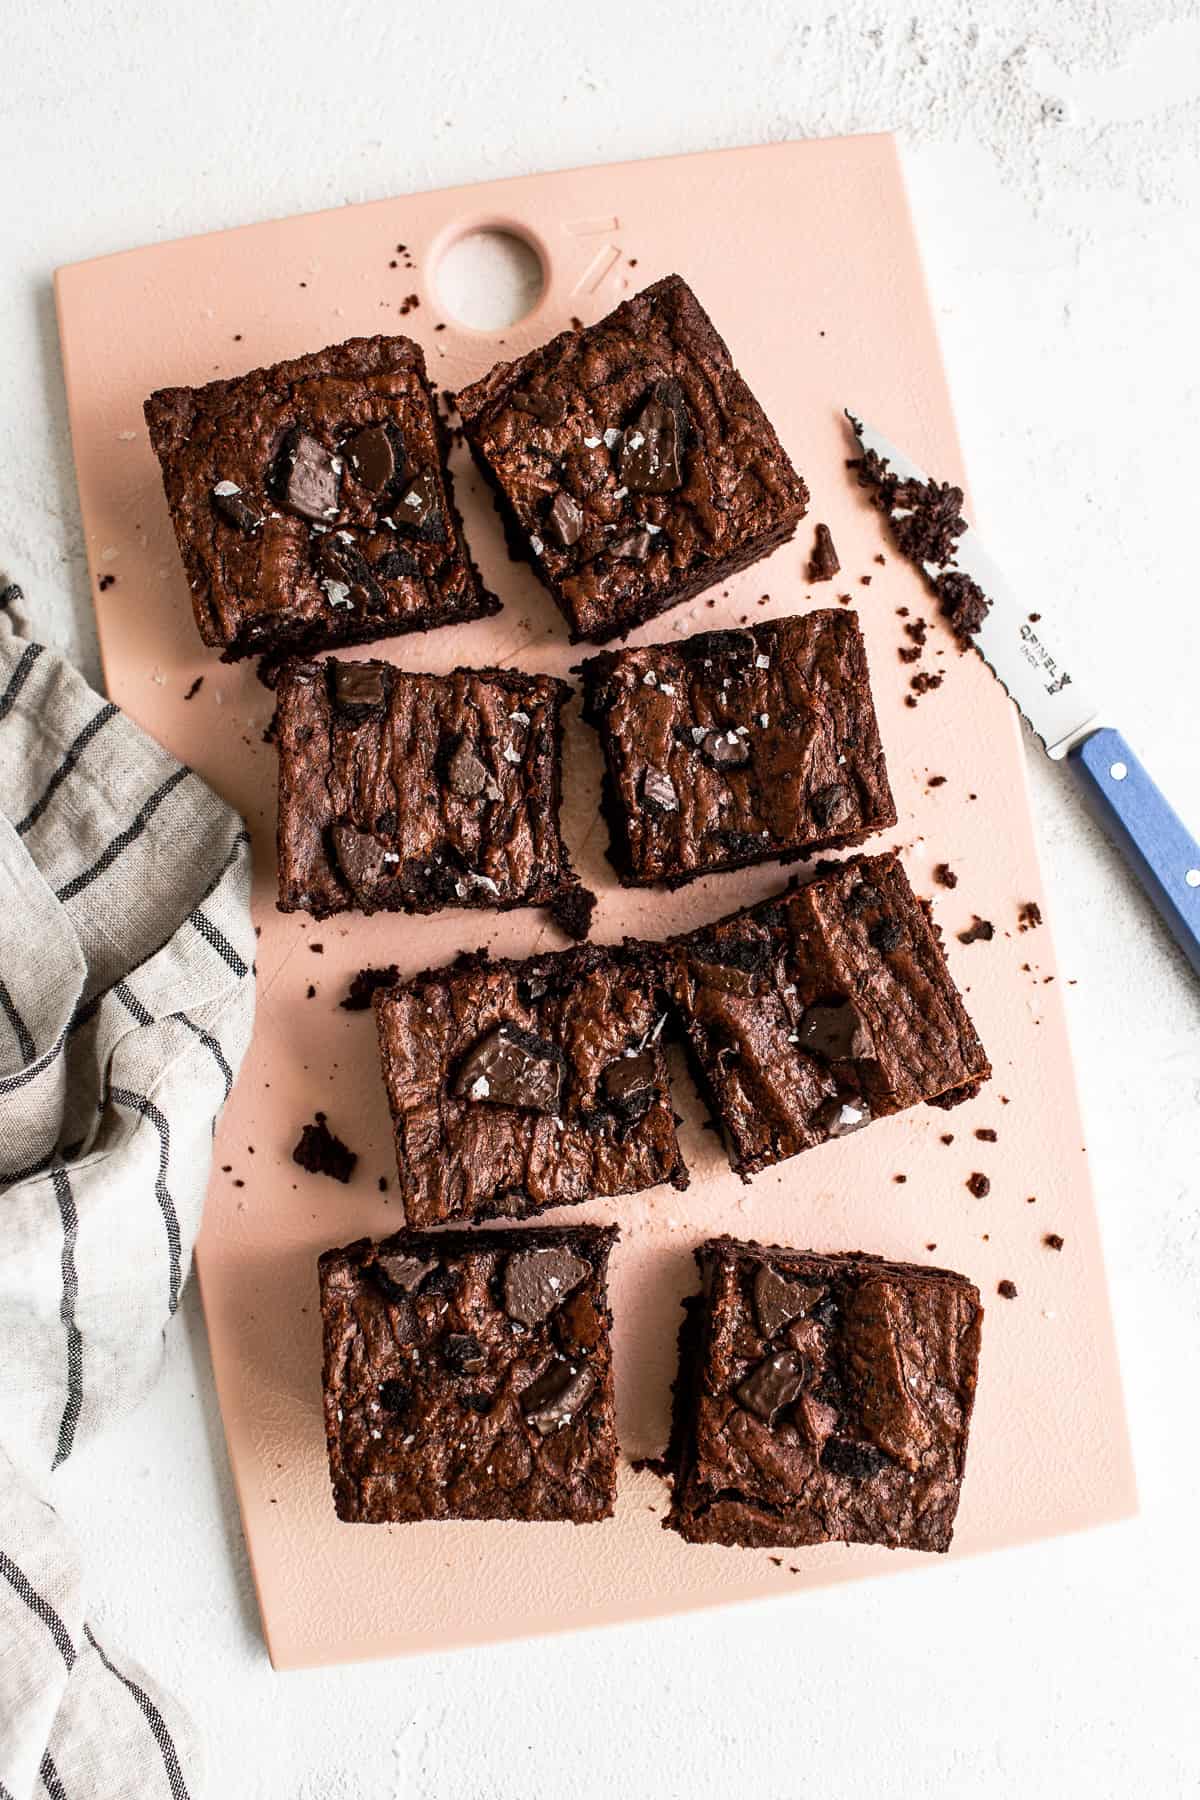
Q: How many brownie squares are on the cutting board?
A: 8